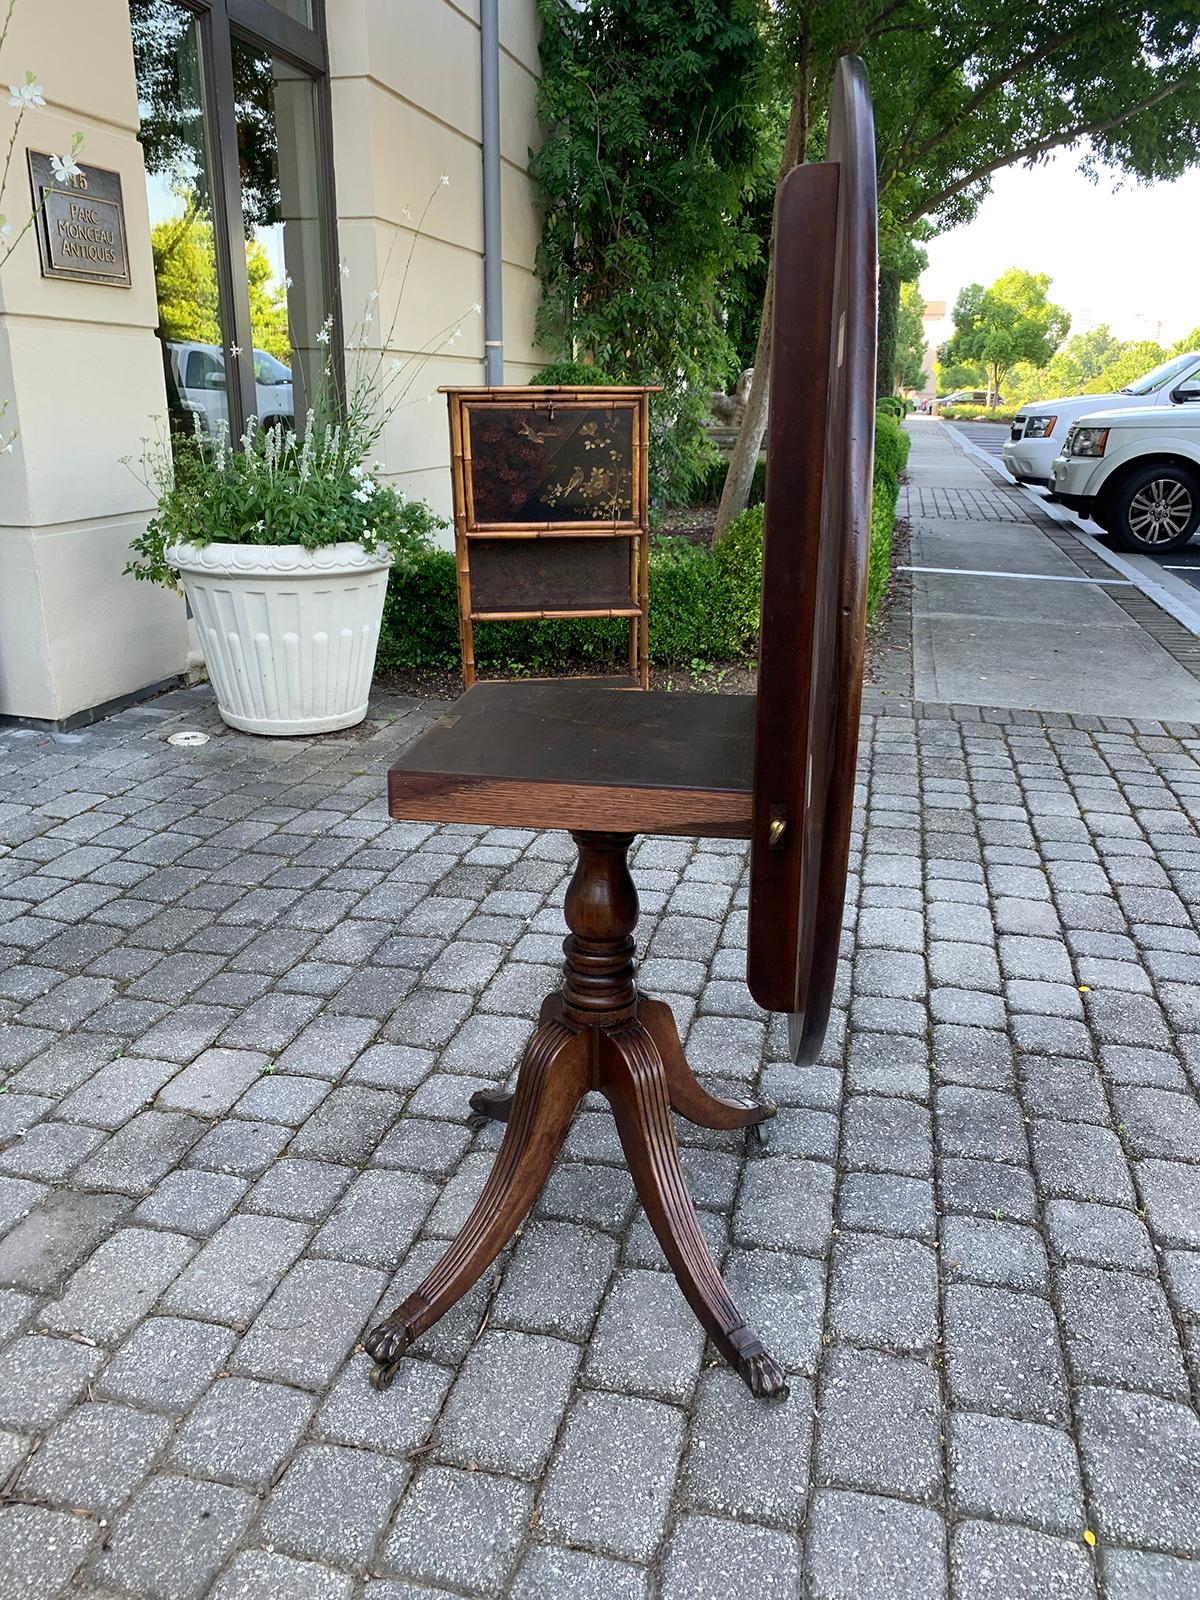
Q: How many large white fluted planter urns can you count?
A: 1